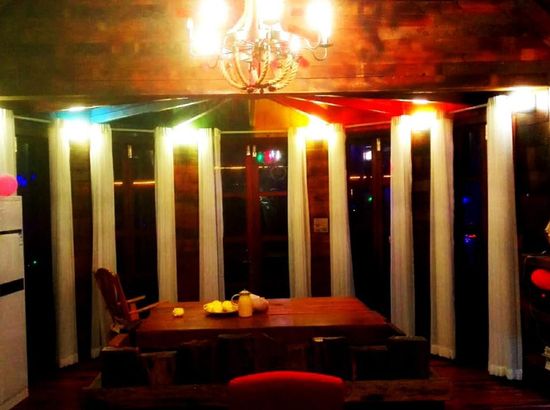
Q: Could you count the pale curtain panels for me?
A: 10